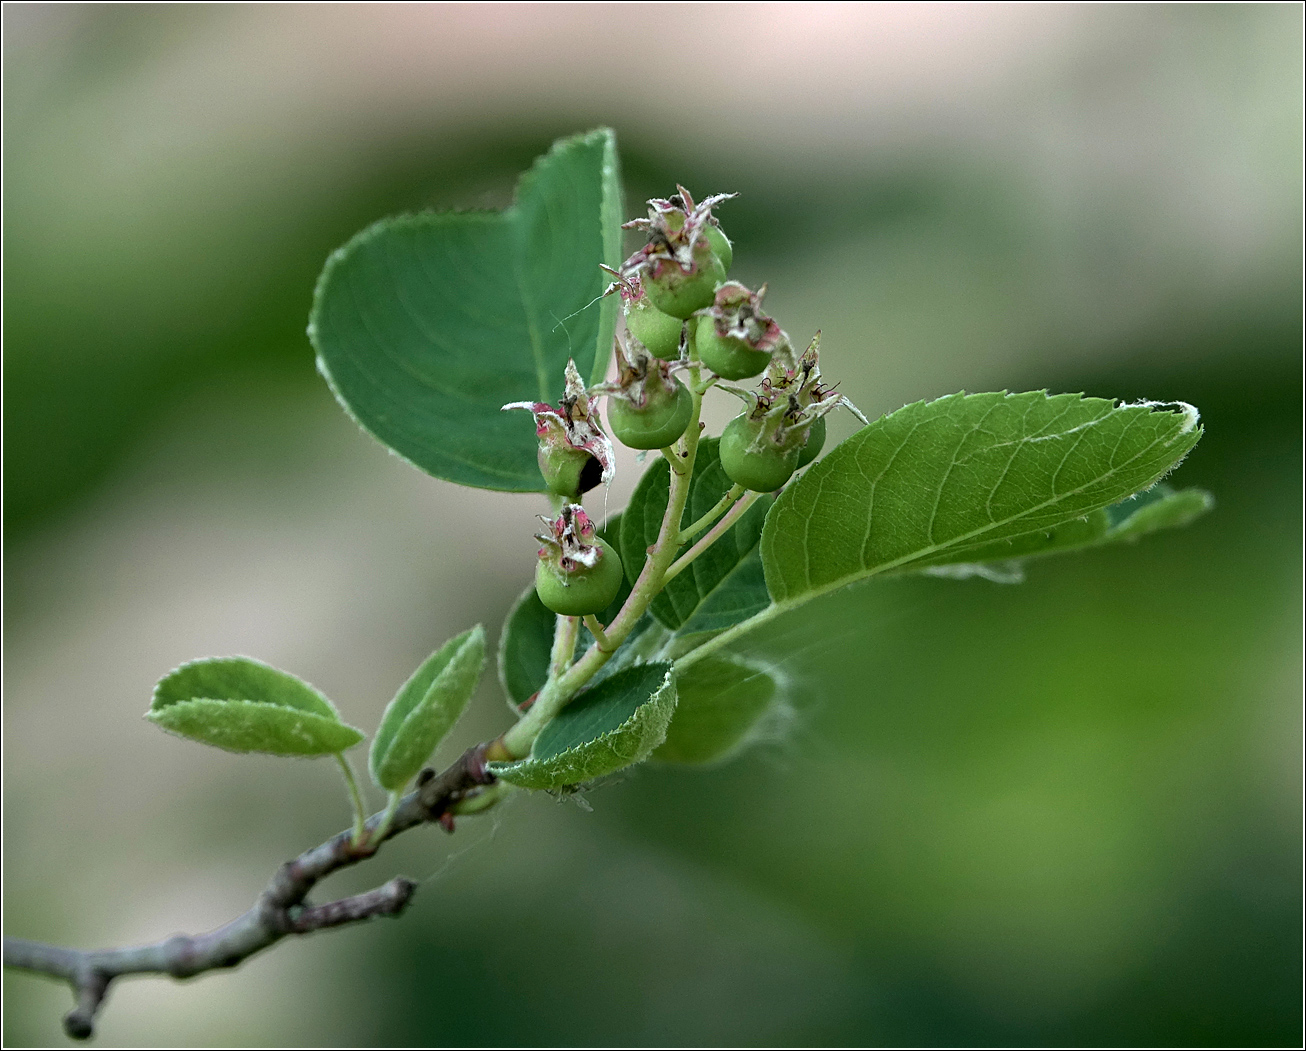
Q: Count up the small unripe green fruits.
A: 9